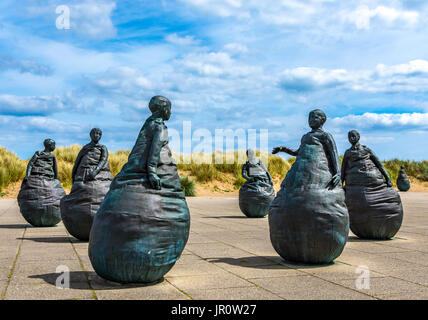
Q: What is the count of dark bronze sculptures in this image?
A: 7